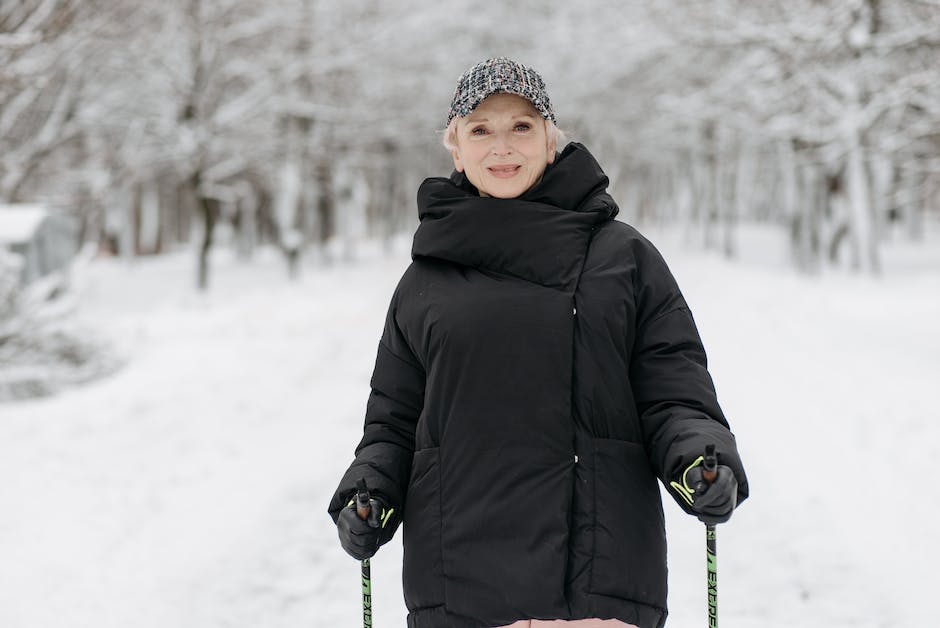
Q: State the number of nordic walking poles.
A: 2